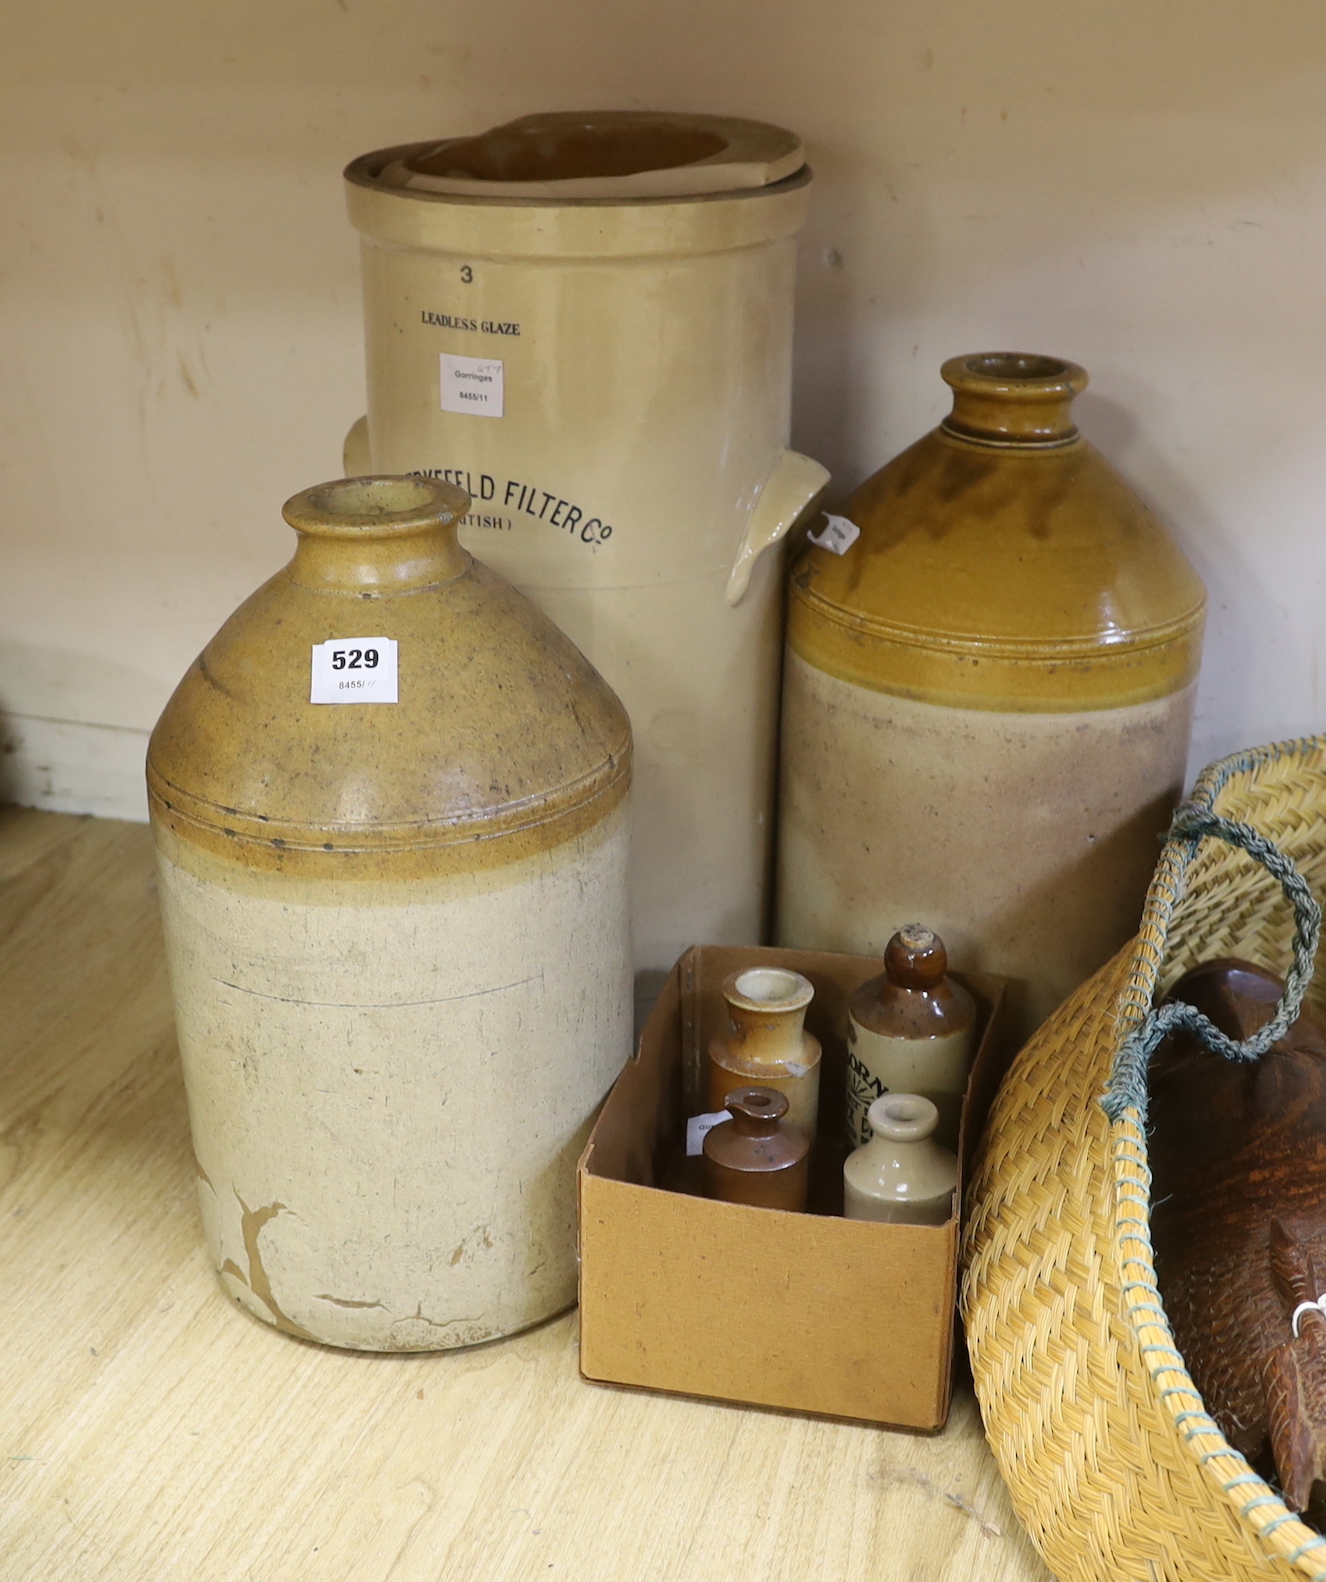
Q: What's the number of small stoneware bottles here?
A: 4